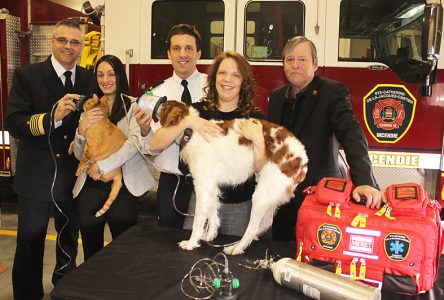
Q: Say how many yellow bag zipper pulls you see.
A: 10